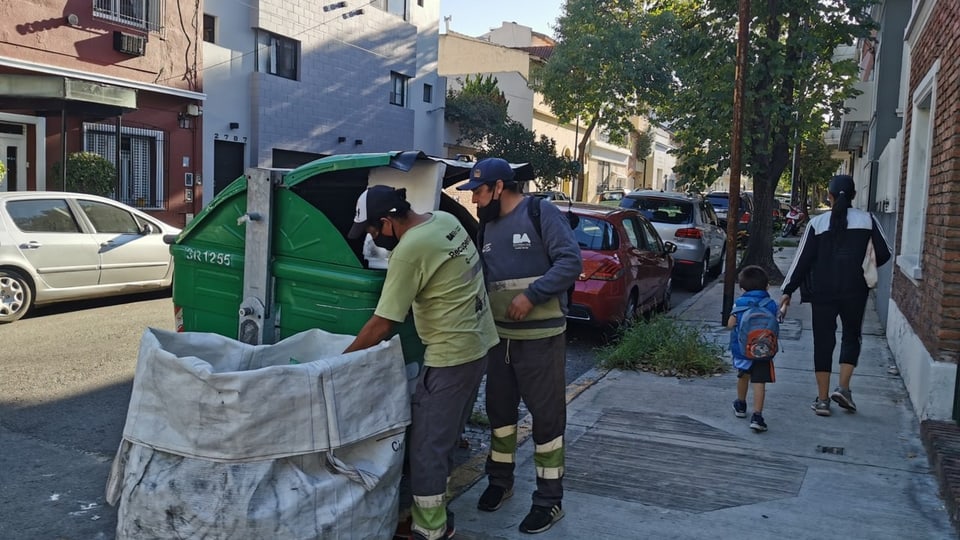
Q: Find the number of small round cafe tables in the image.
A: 0